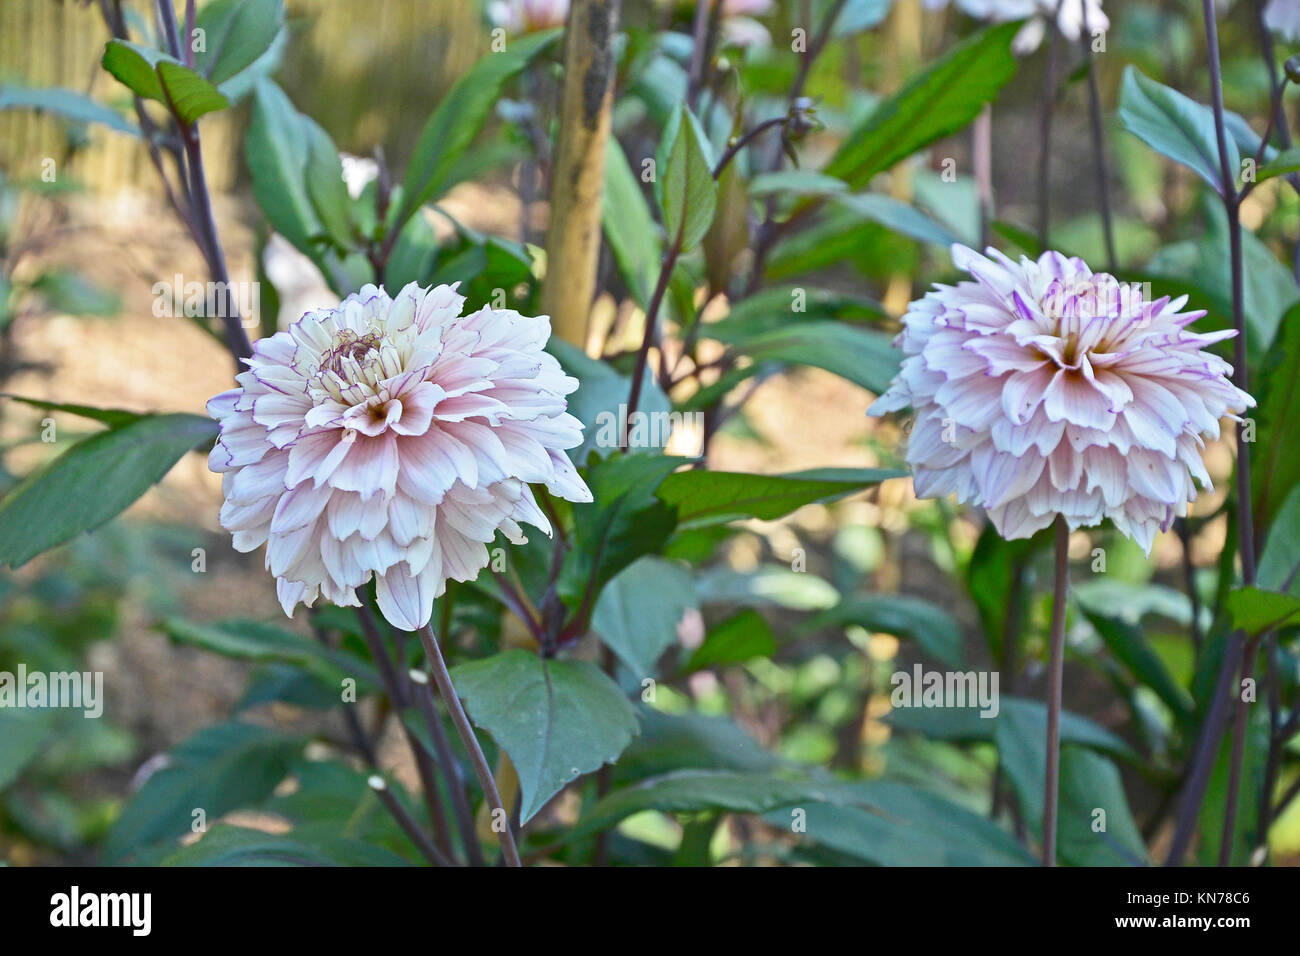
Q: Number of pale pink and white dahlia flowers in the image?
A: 2